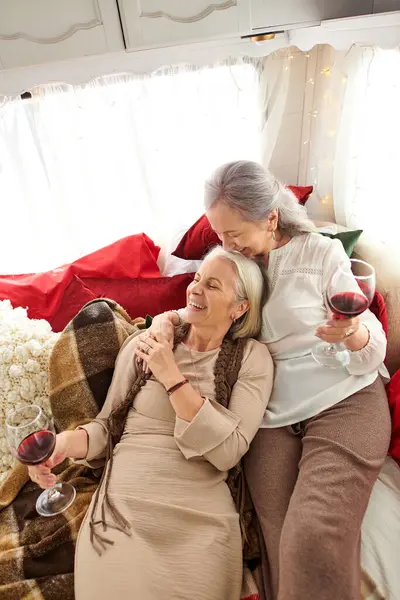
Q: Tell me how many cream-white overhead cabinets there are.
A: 2